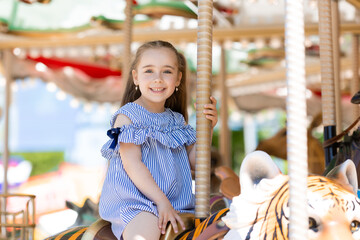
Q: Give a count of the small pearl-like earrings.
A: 2